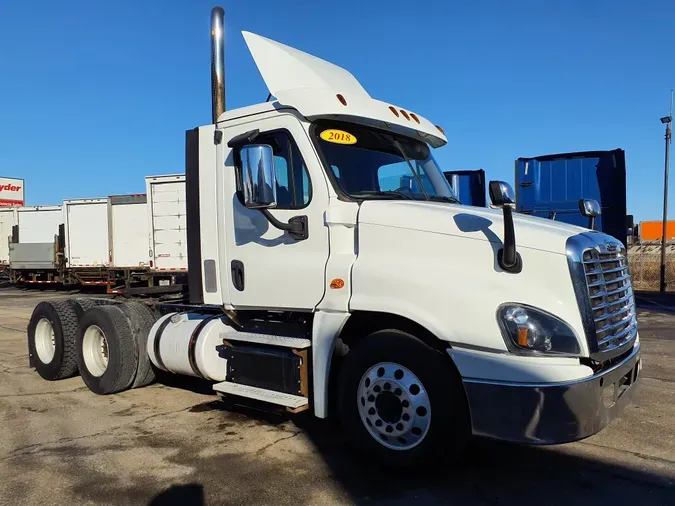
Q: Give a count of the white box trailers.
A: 5